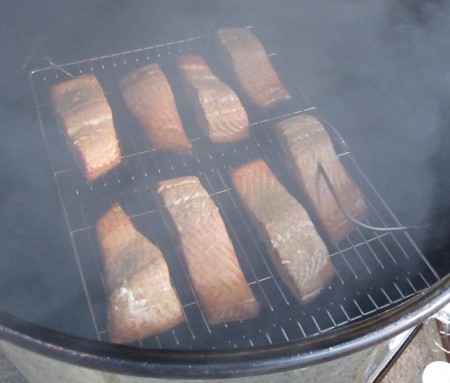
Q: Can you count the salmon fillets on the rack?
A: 8